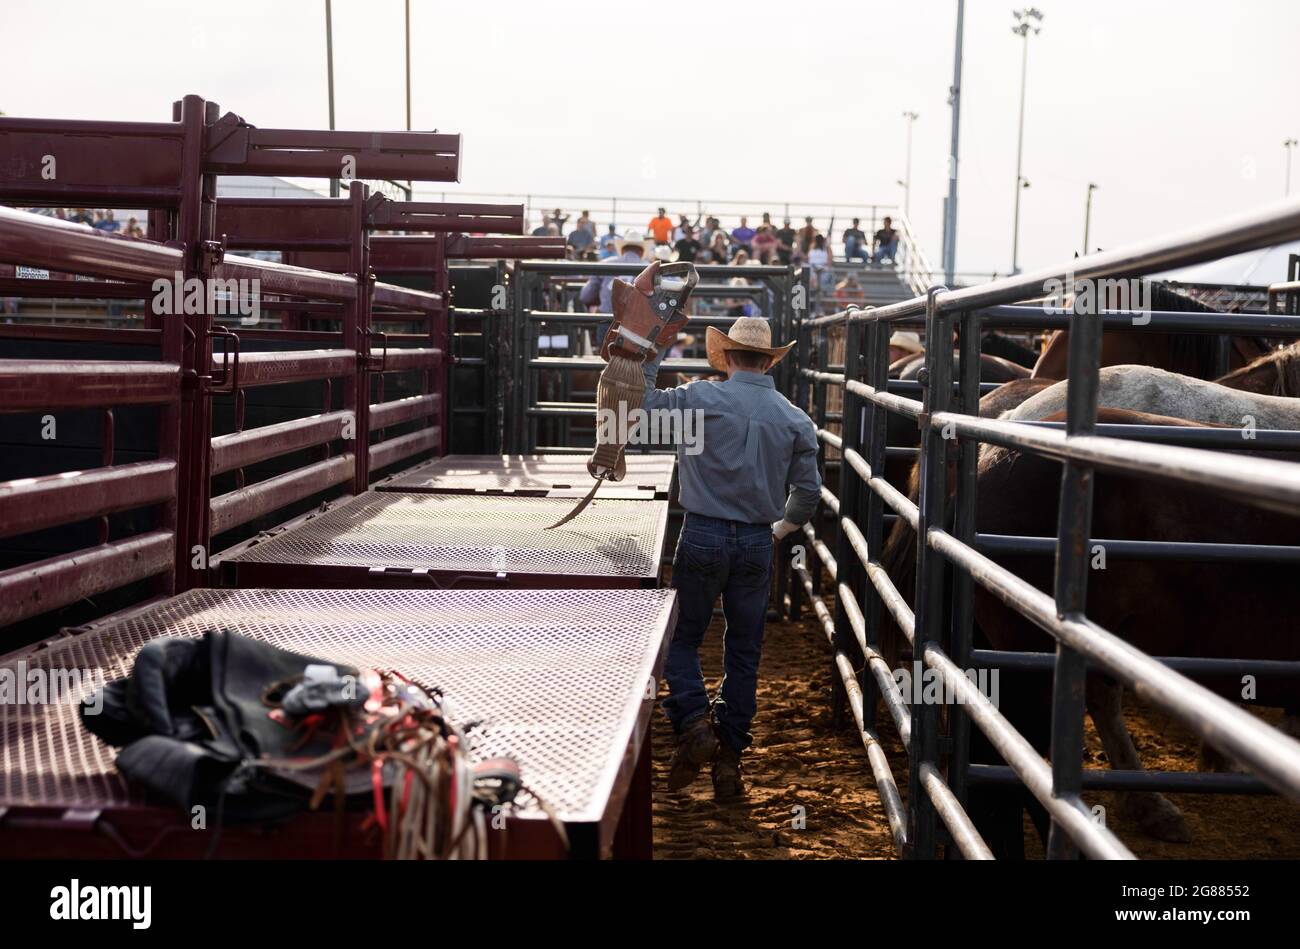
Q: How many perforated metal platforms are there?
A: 3